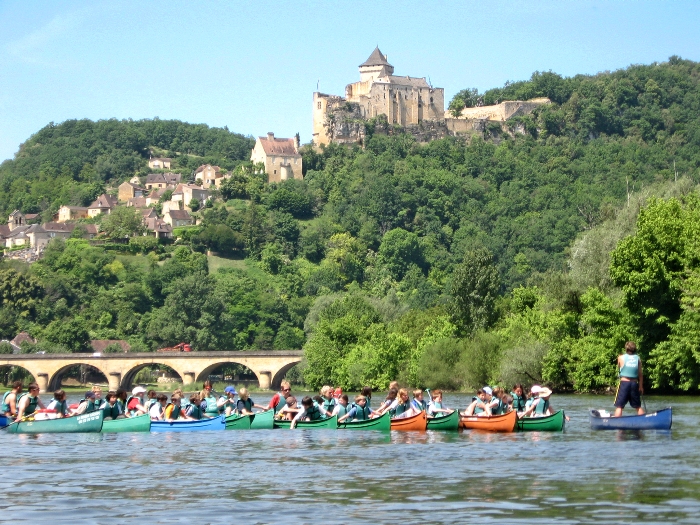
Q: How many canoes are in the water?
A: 13